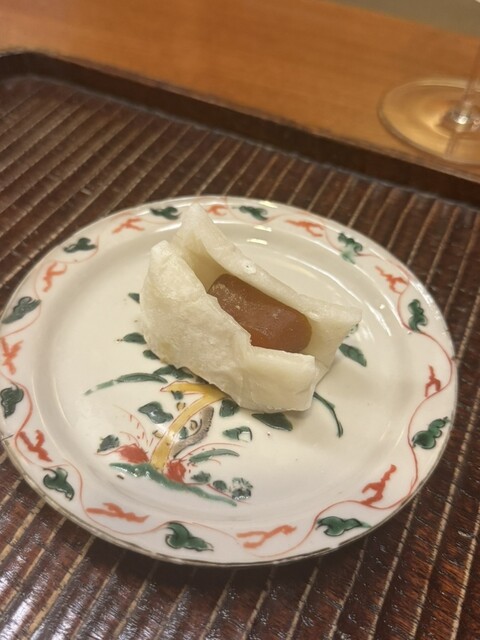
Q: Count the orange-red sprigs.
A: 11